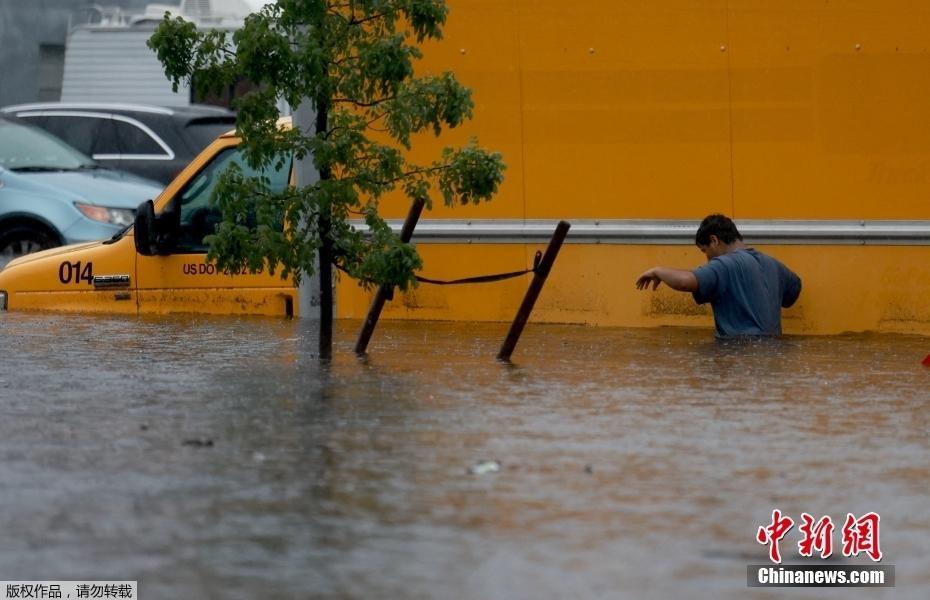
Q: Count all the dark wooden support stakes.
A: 2